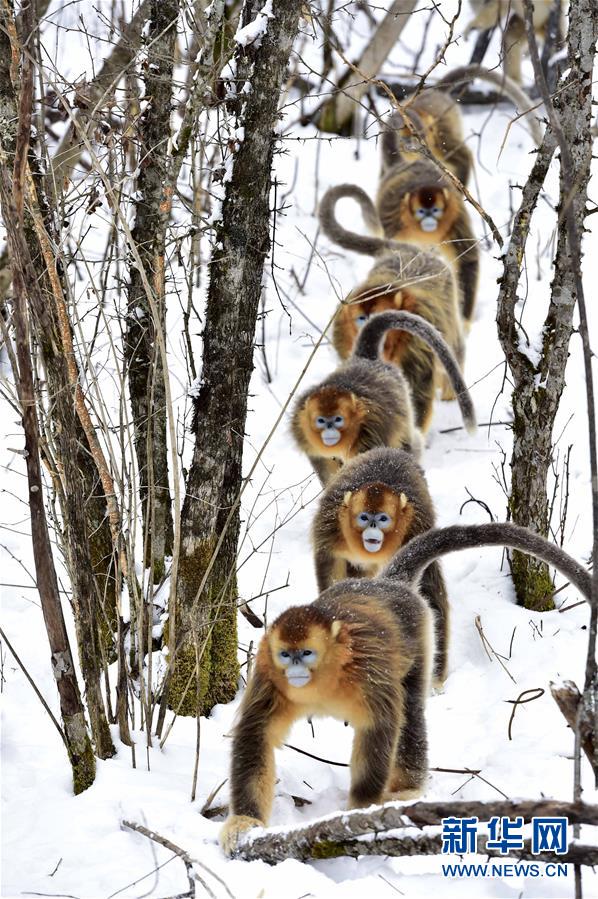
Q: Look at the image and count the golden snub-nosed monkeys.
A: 7